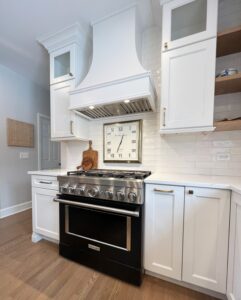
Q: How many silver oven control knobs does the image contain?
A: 7